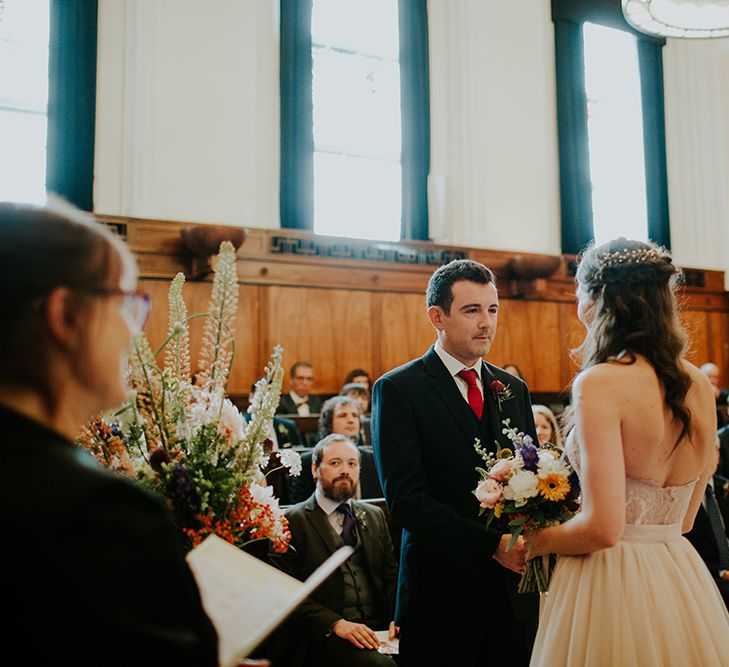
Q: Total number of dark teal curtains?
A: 5